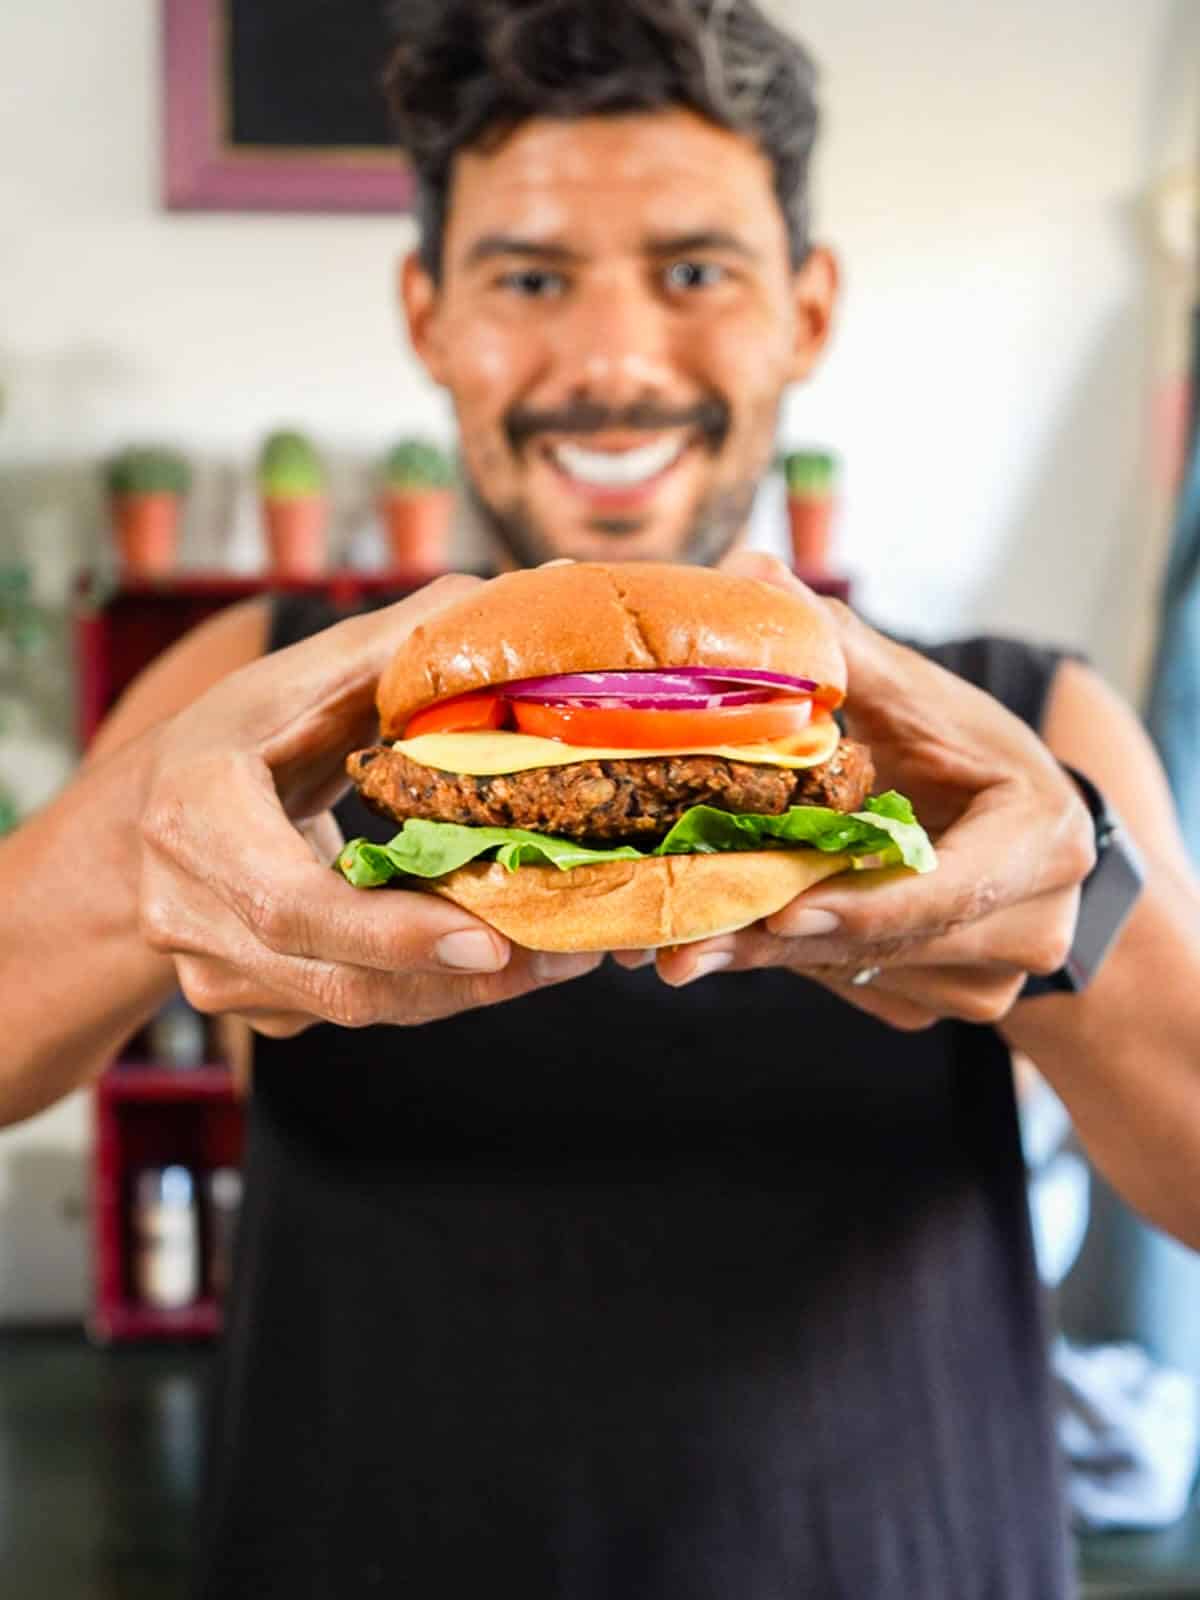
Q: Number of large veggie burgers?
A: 1